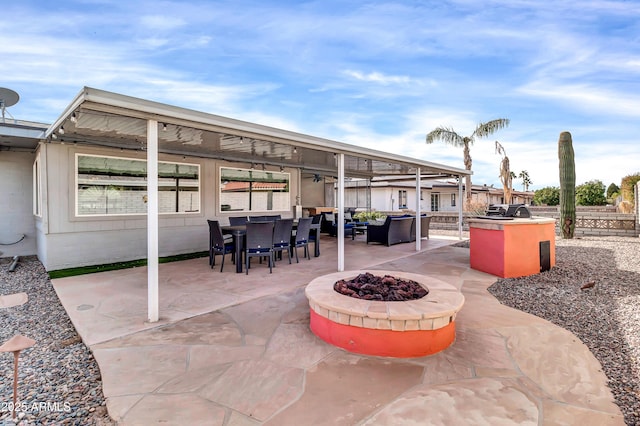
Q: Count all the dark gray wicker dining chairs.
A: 8